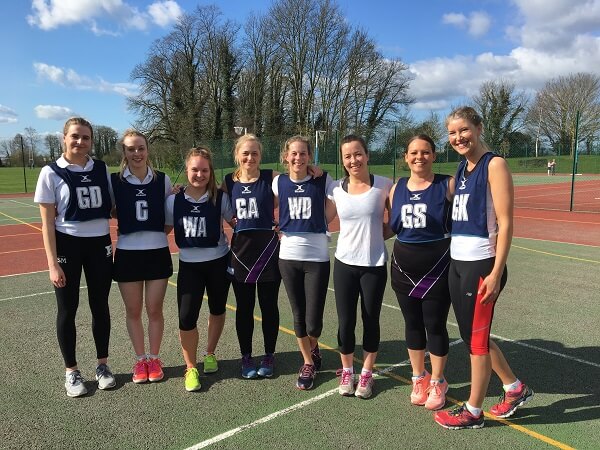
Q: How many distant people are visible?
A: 2